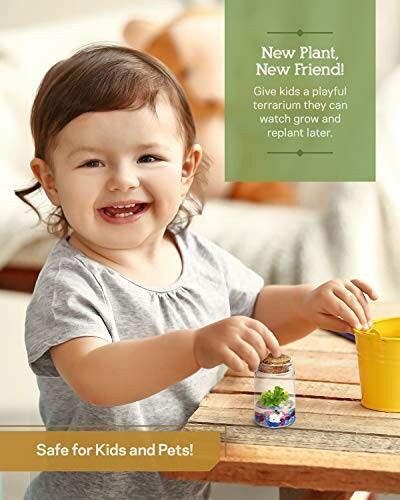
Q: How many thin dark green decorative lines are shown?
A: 2